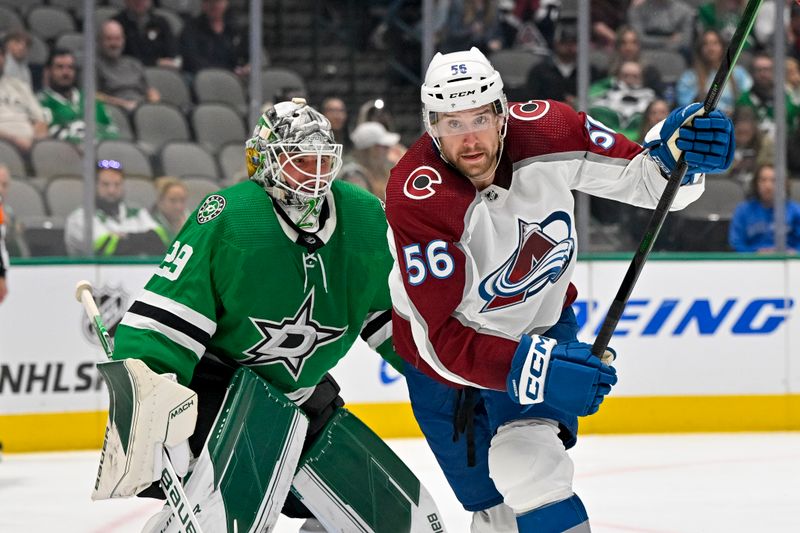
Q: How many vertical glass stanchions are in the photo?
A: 5